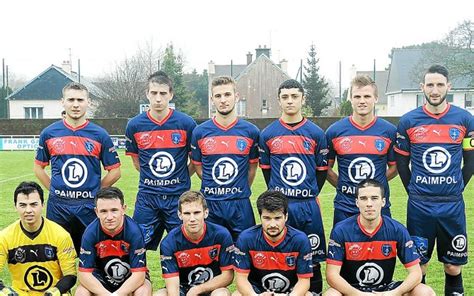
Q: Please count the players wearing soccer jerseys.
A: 11